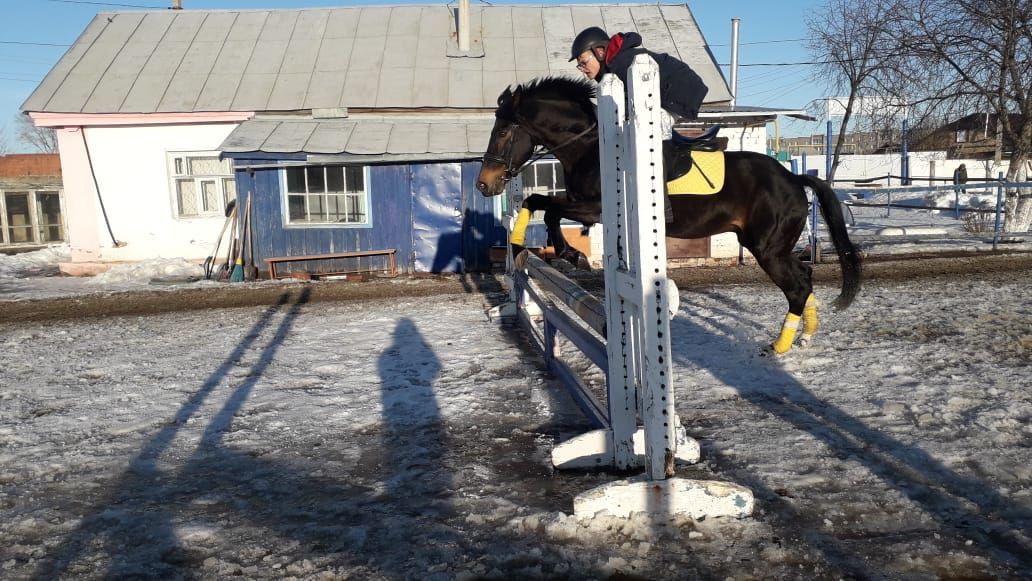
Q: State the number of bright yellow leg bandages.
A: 3